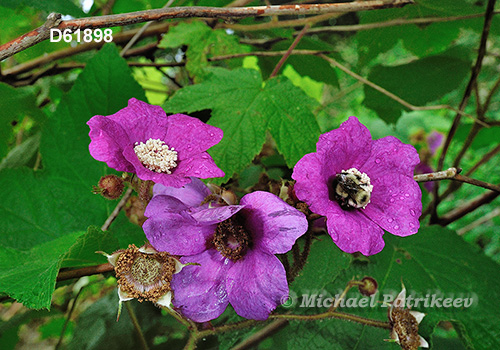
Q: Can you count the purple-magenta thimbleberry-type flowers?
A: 3